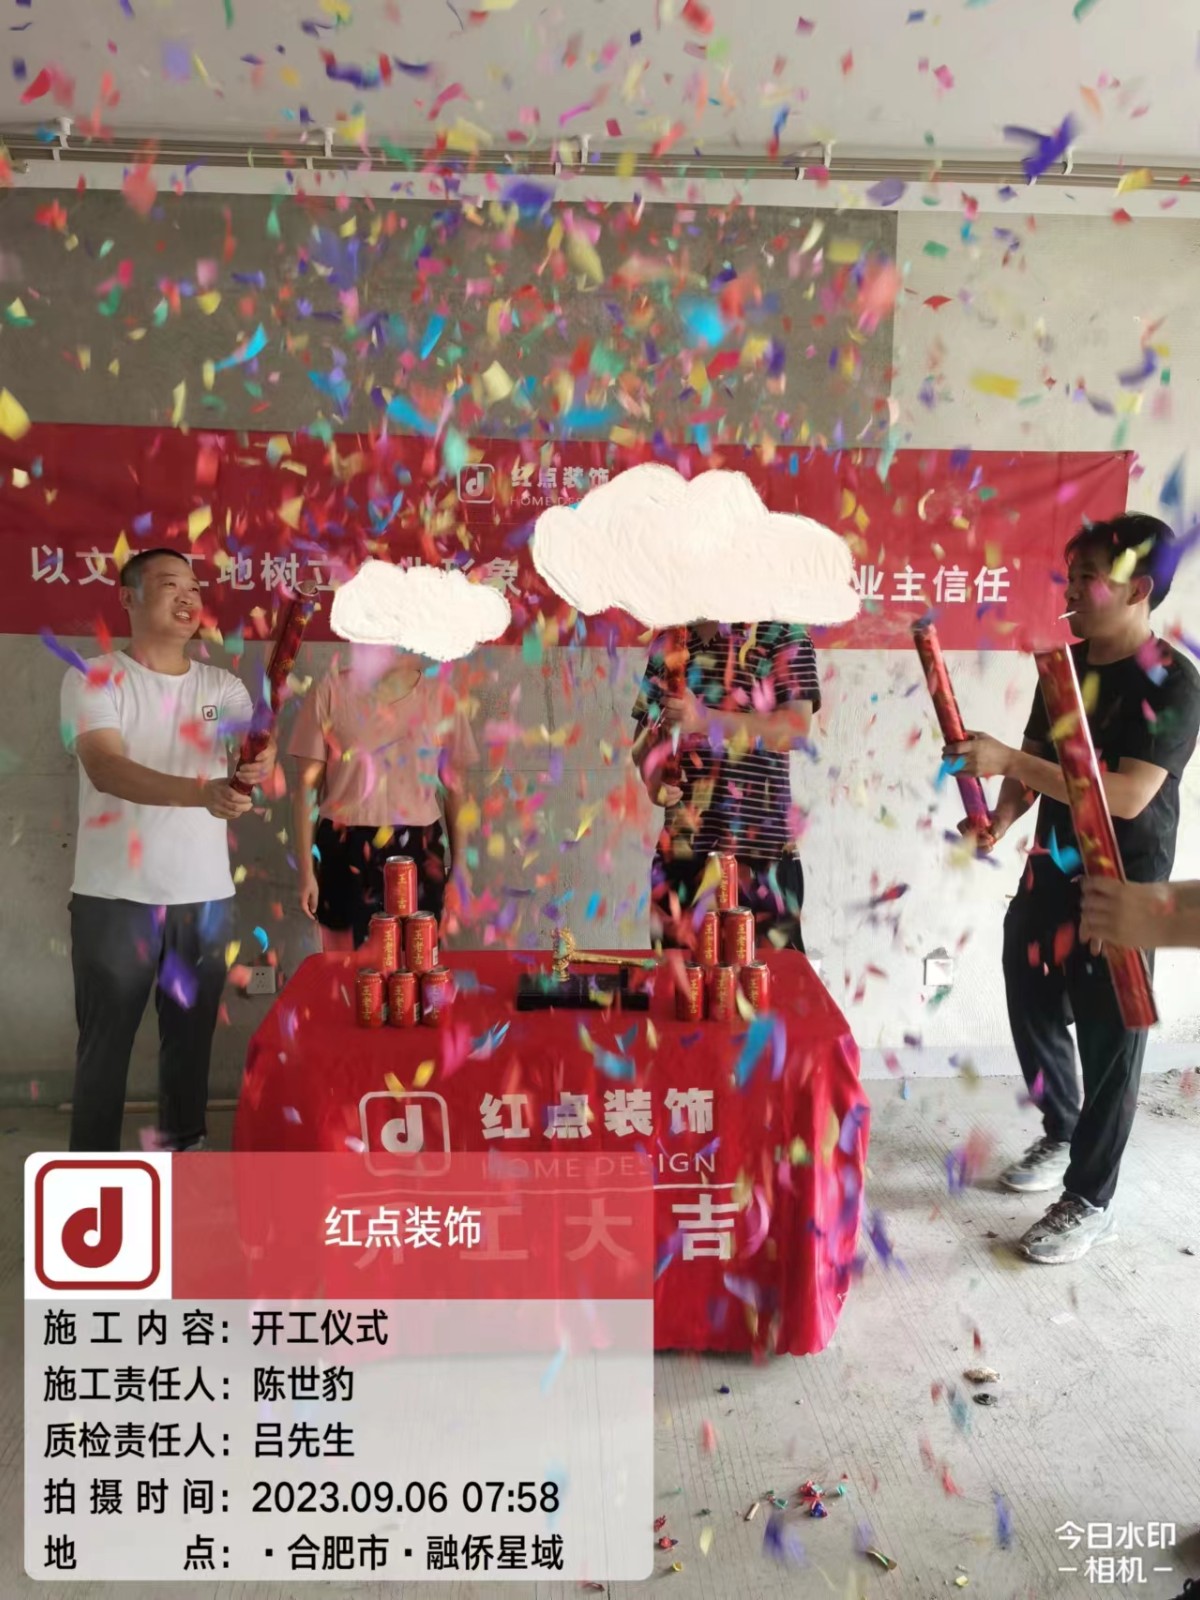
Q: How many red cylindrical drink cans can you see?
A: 12